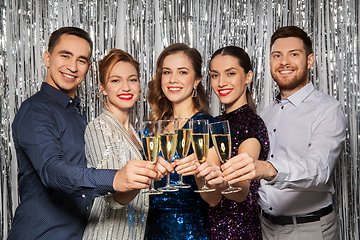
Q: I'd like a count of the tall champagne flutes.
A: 5